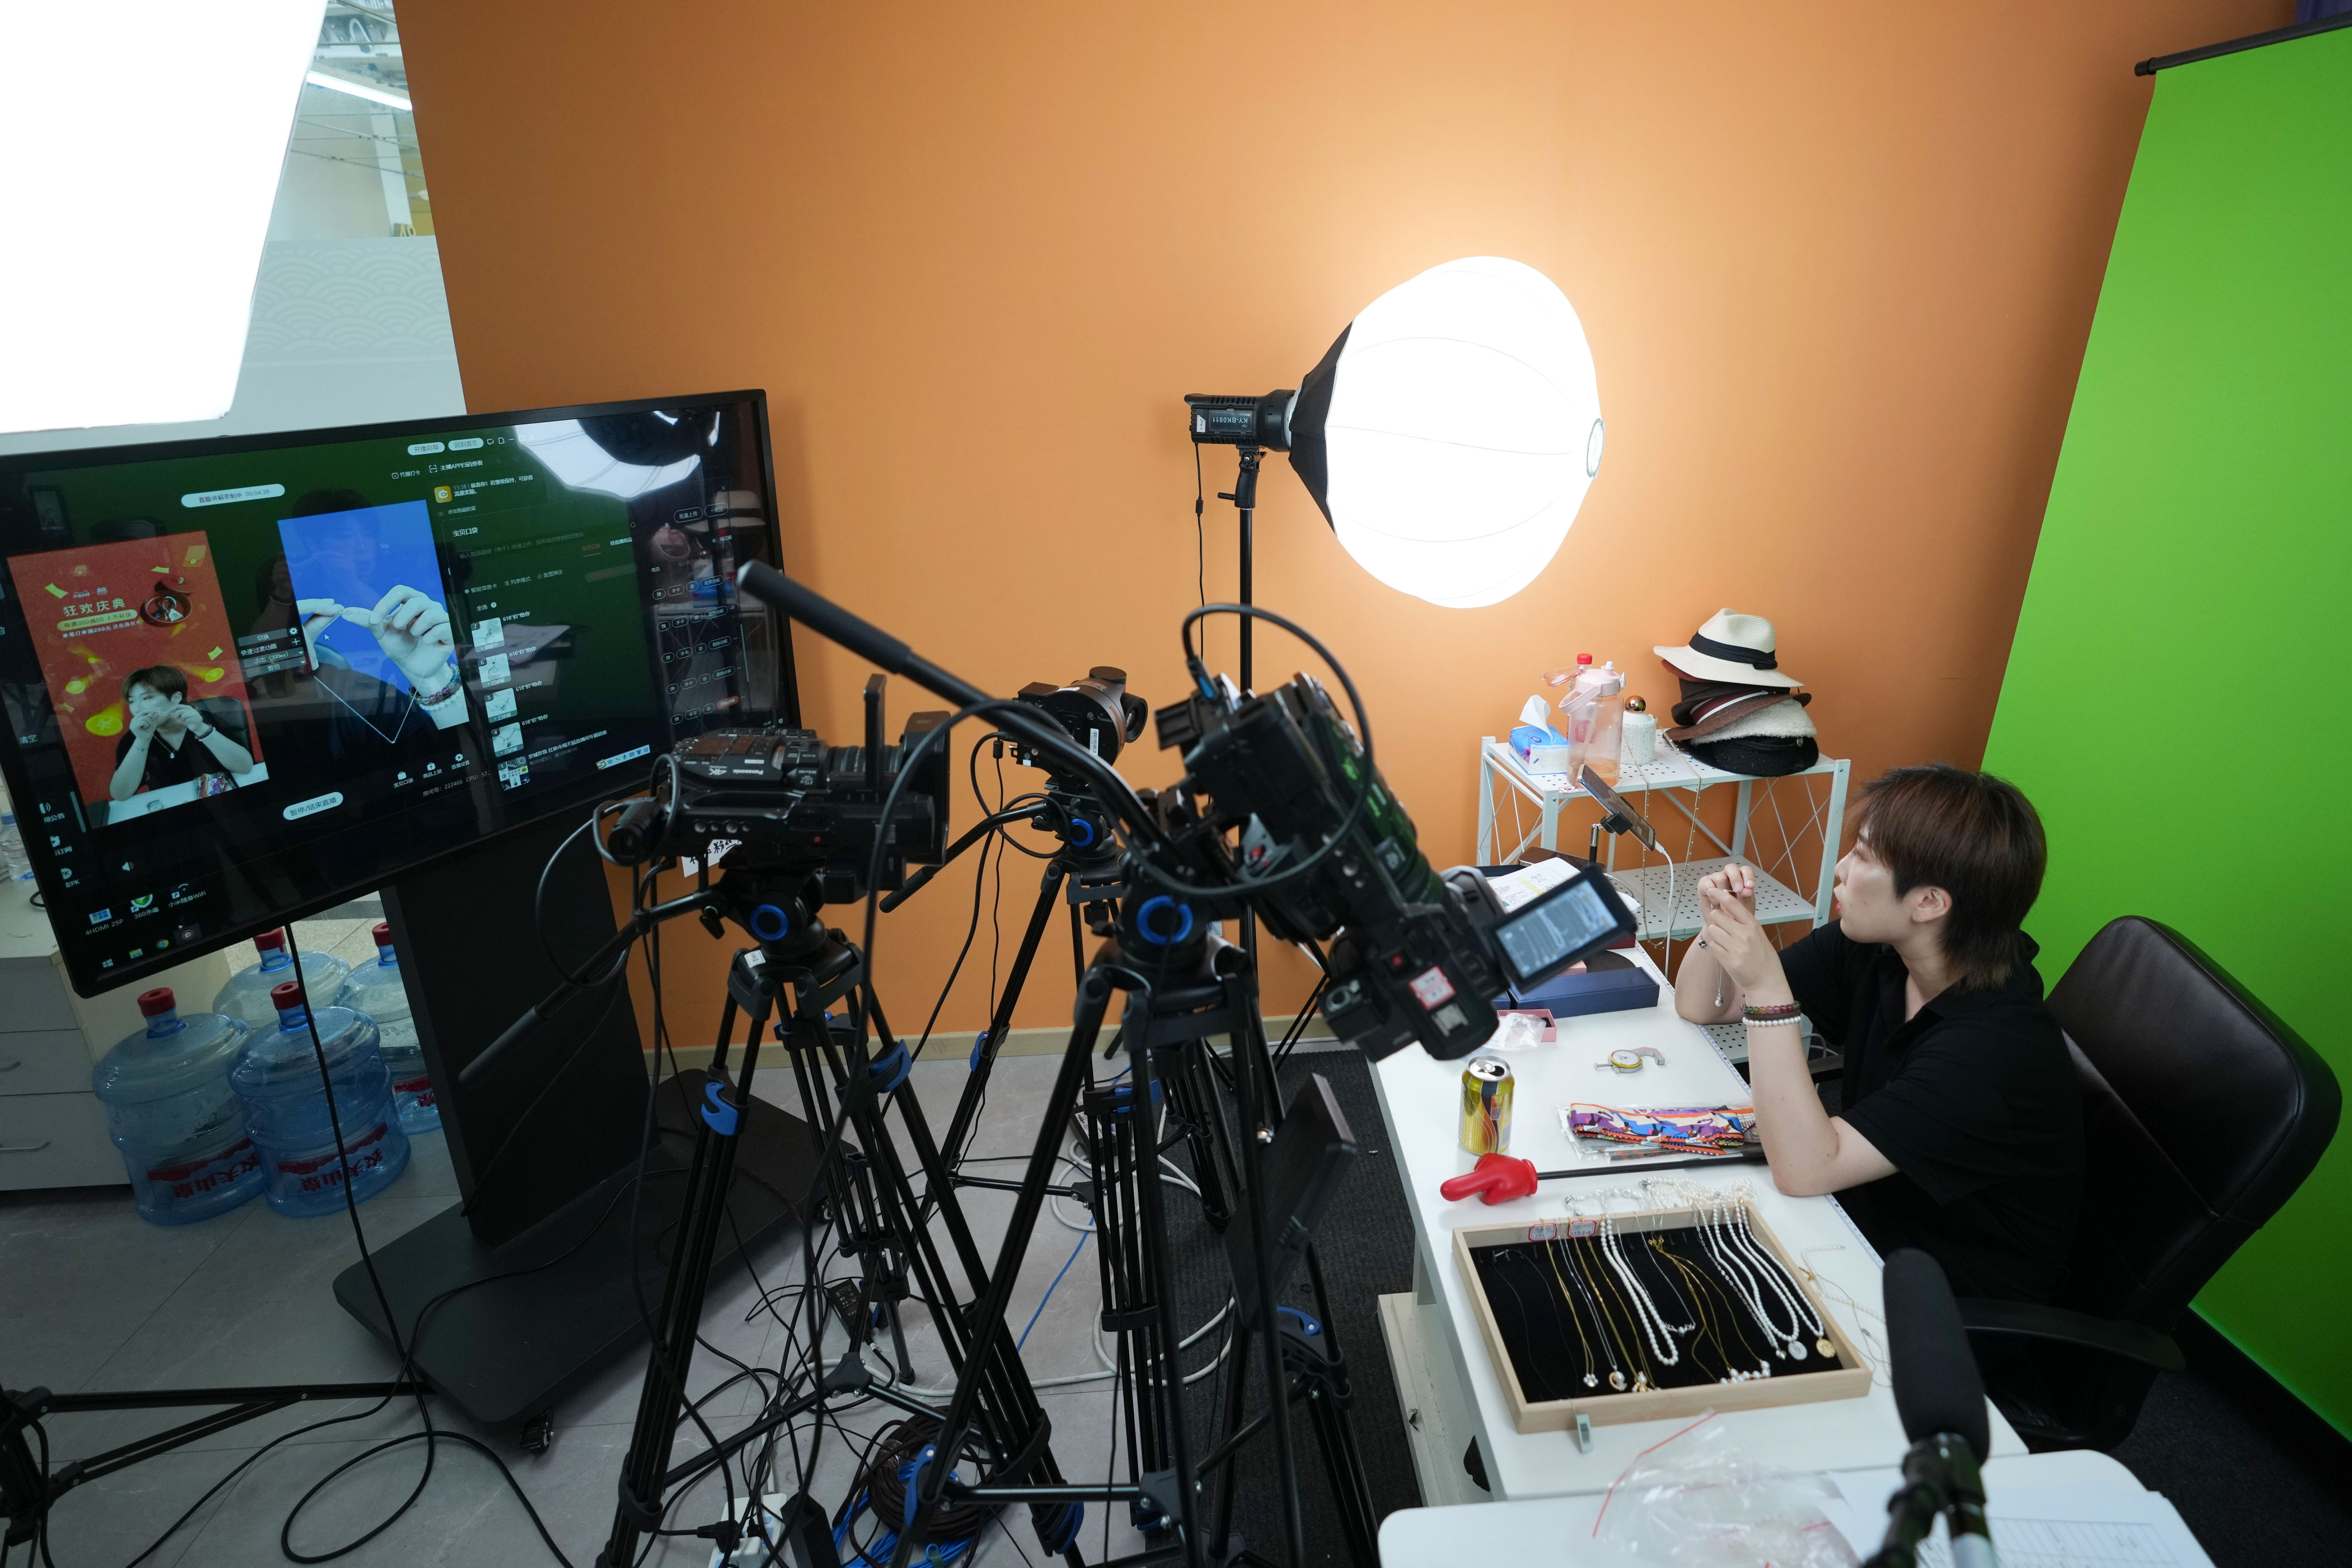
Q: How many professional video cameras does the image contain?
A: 3